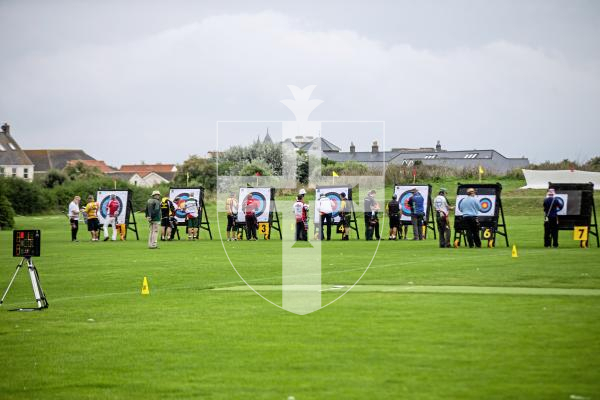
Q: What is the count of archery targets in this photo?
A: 7